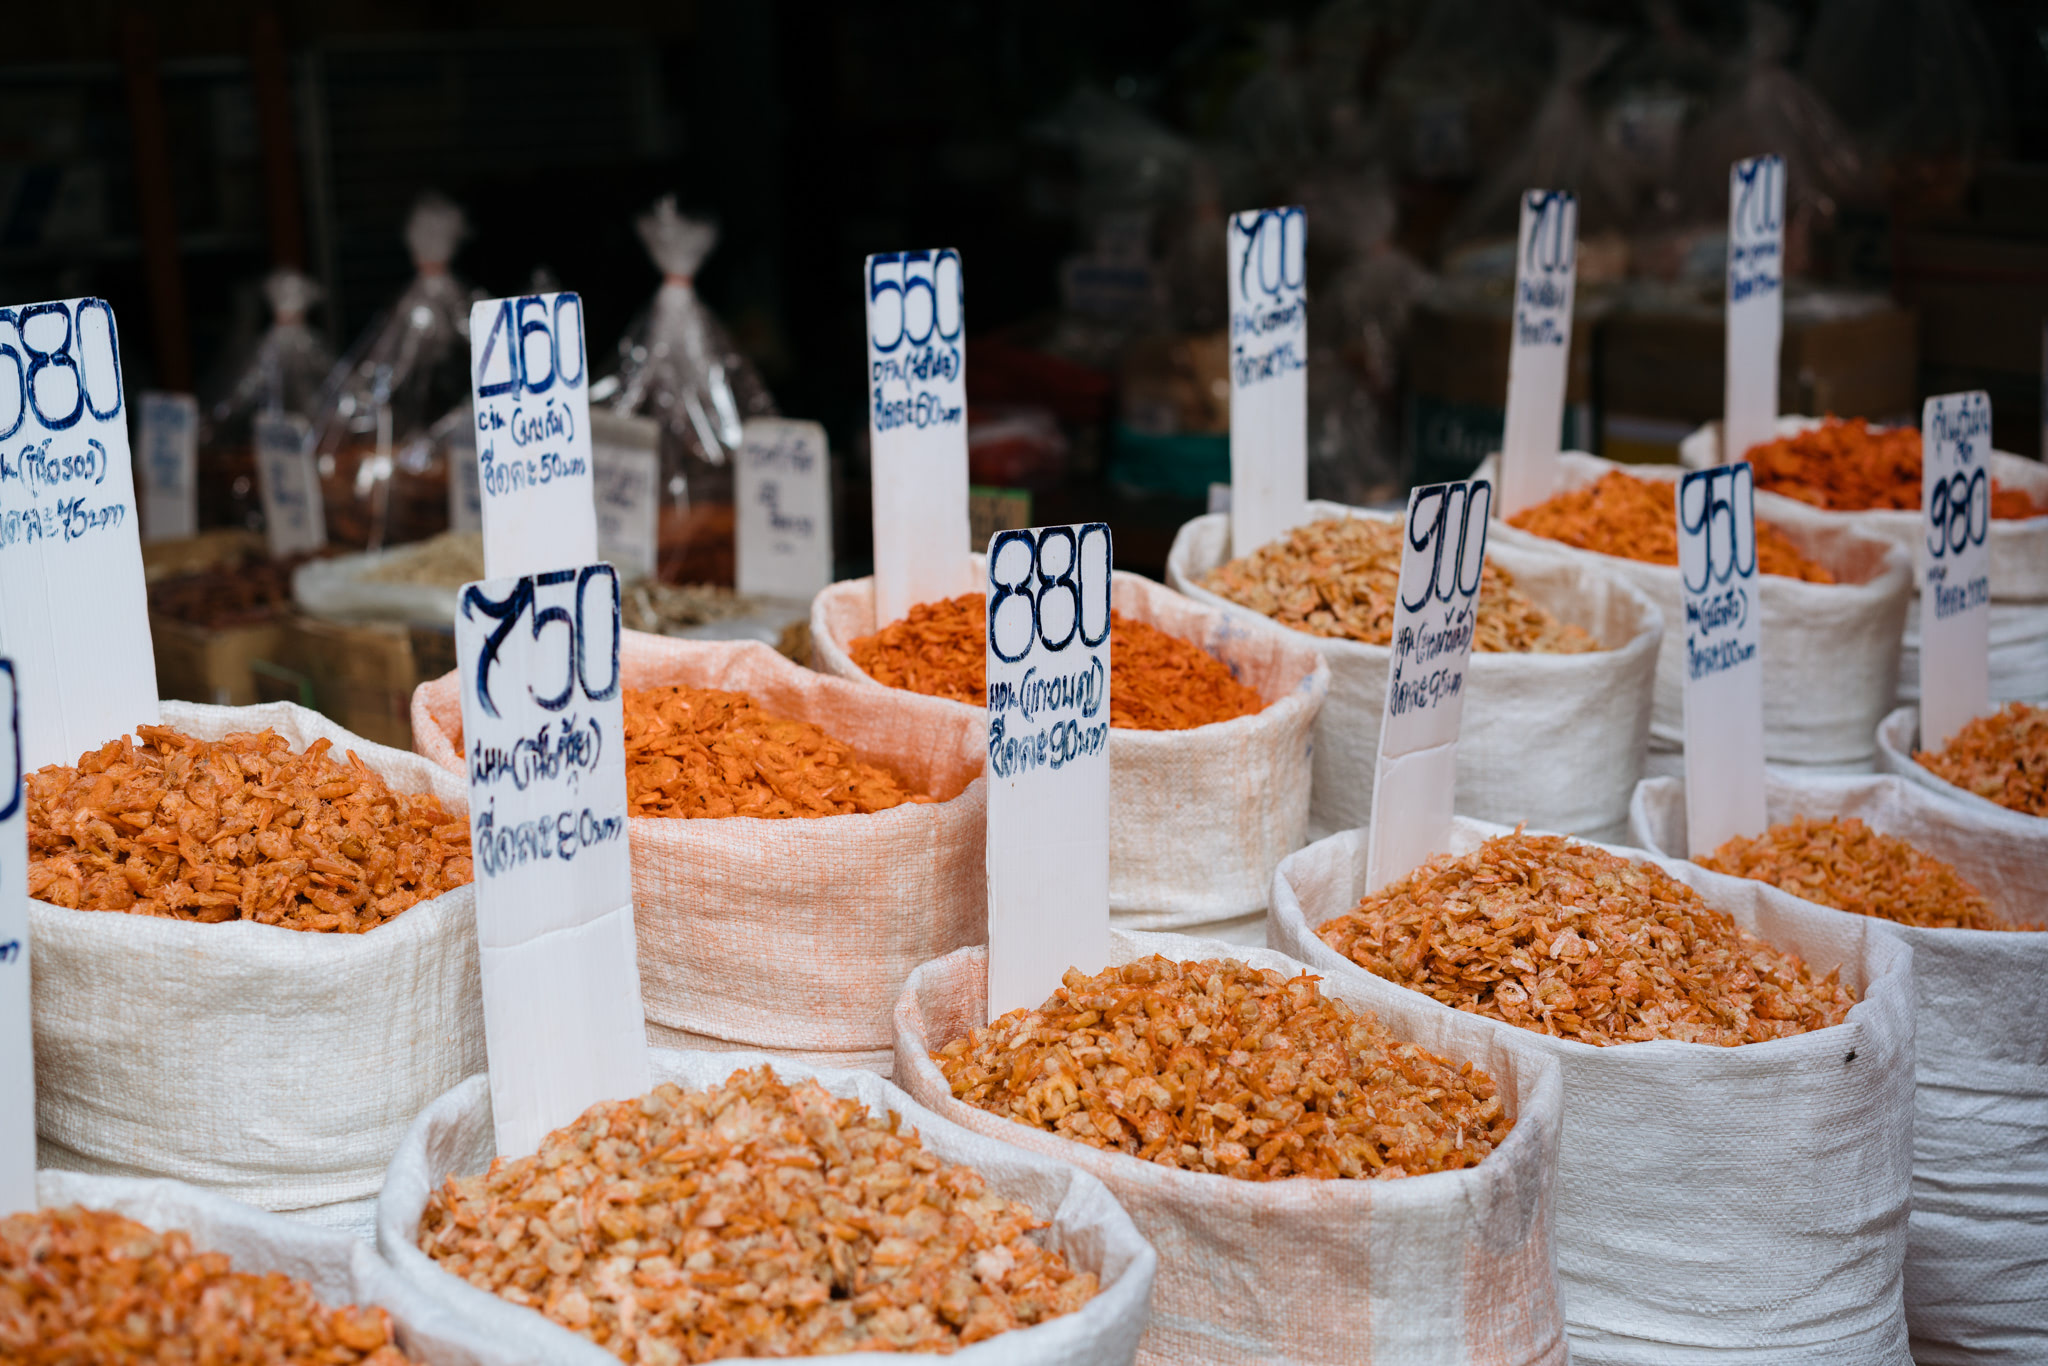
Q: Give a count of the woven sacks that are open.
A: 12